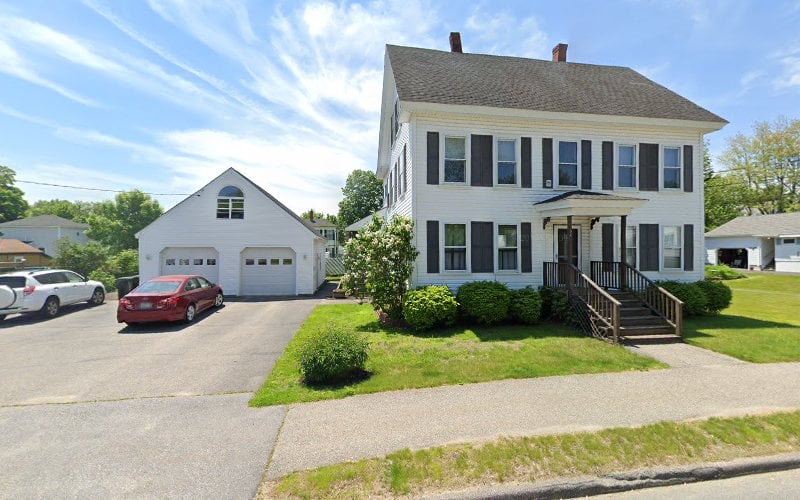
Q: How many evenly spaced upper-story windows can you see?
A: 5